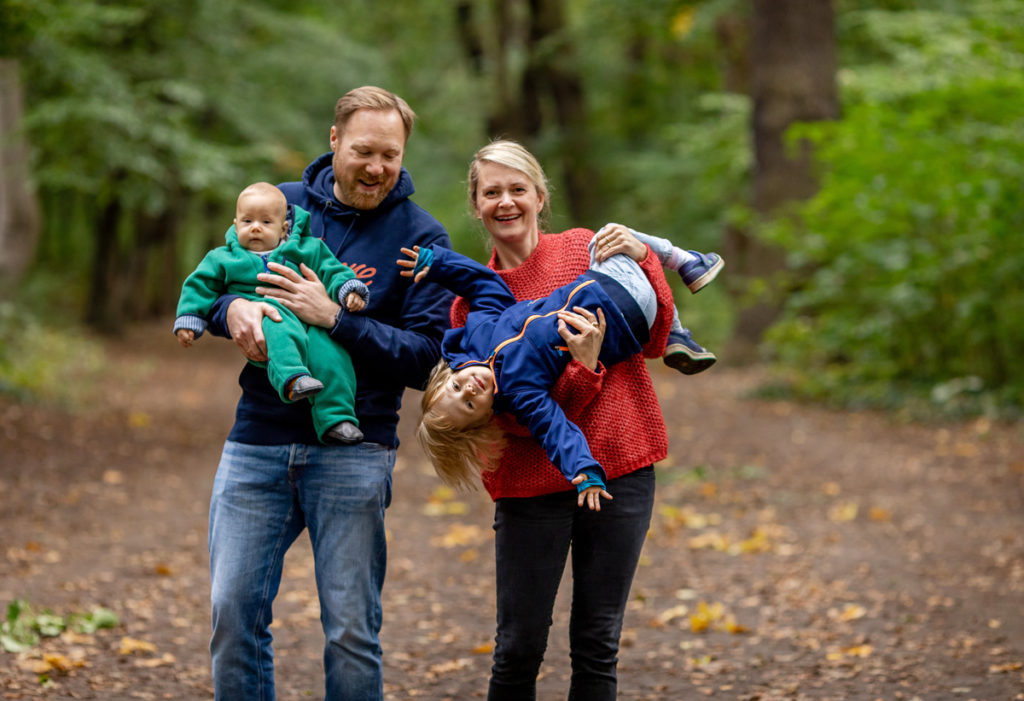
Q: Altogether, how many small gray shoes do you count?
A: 2